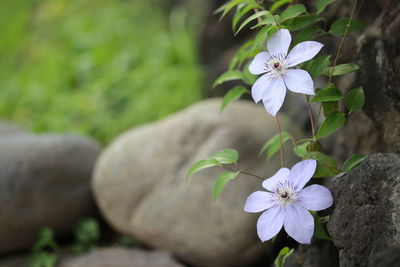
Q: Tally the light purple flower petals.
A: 12